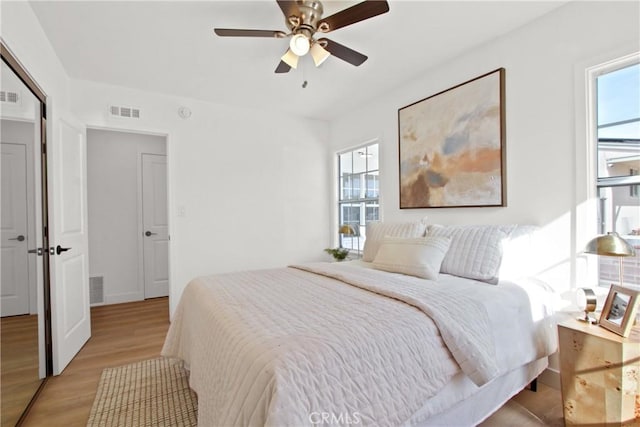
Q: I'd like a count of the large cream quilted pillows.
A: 2